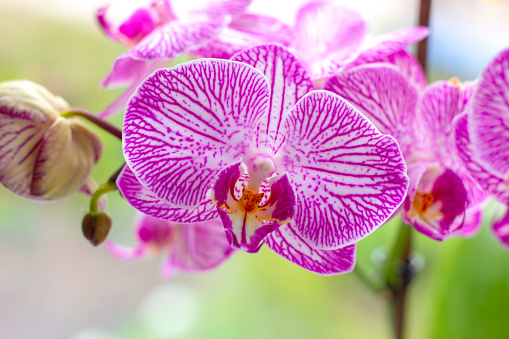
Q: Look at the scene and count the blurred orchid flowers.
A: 5